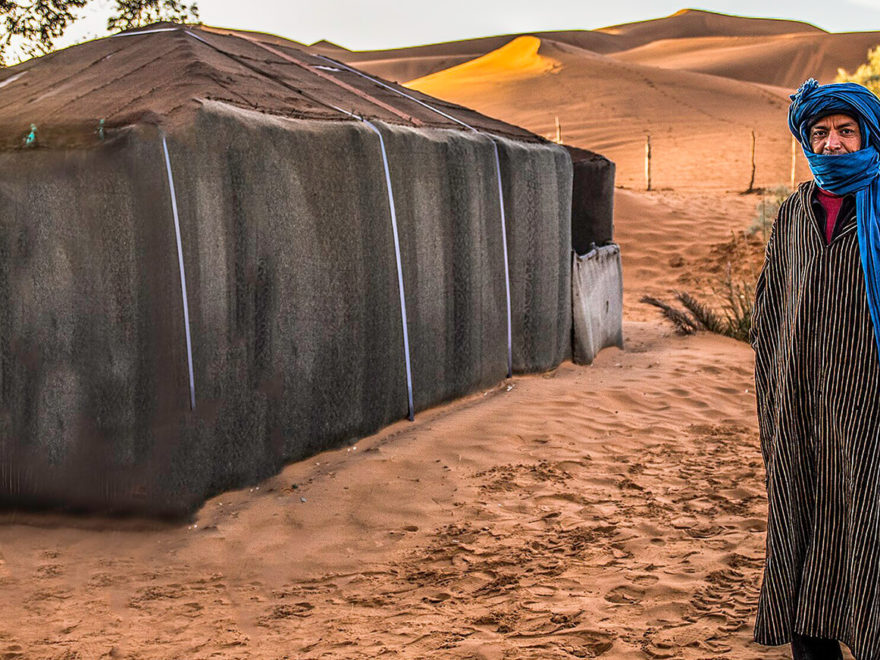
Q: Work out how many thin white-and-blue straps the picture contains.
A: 3